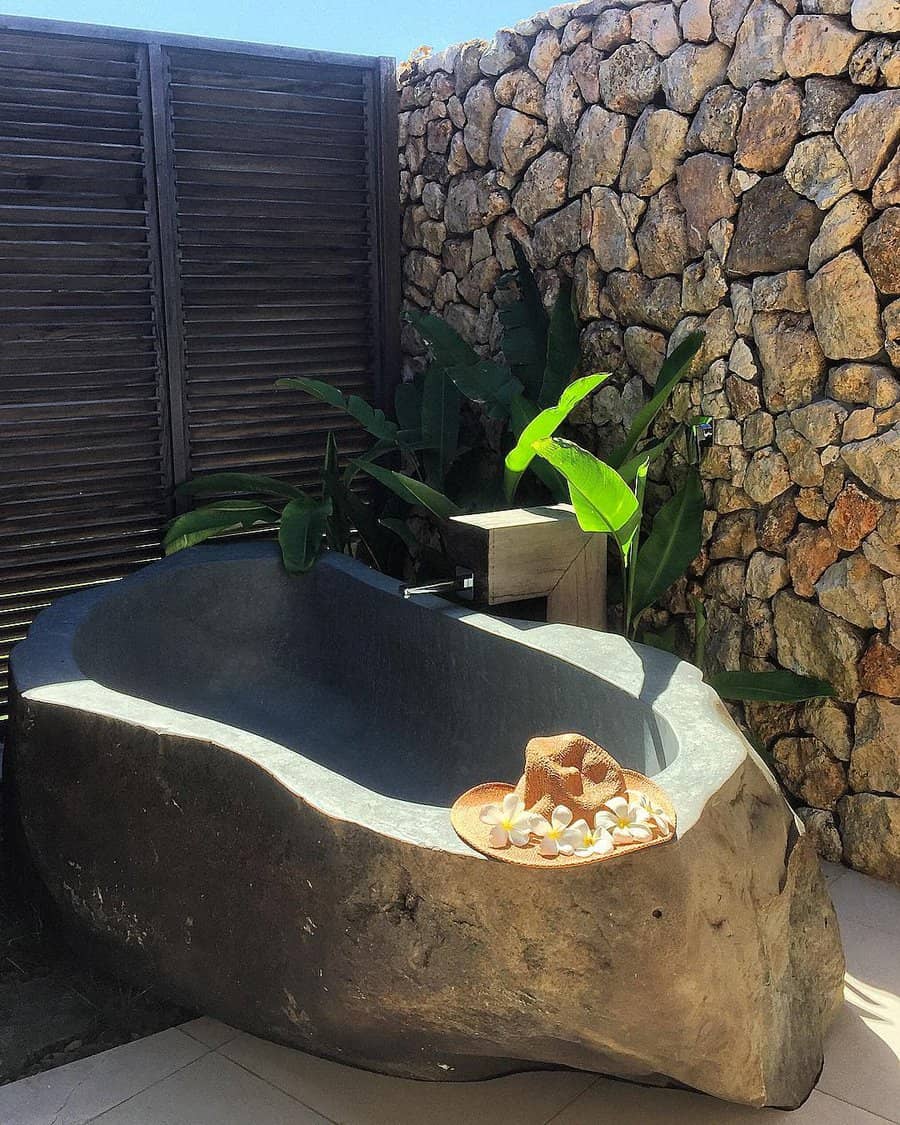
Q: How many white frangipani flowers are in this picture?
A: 5